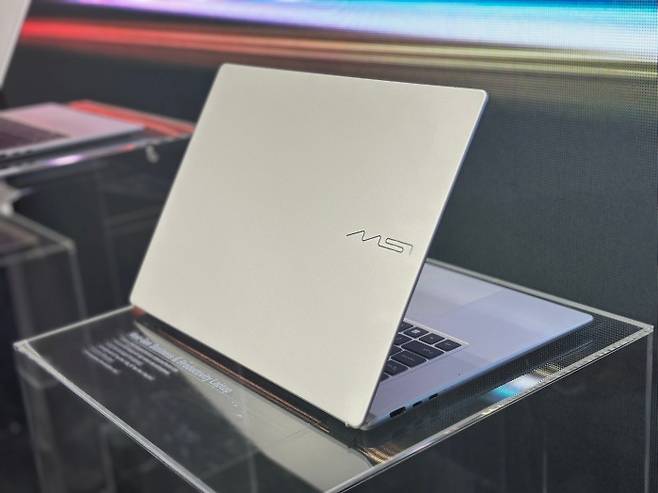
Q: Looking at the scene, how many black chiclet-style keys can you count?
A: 10